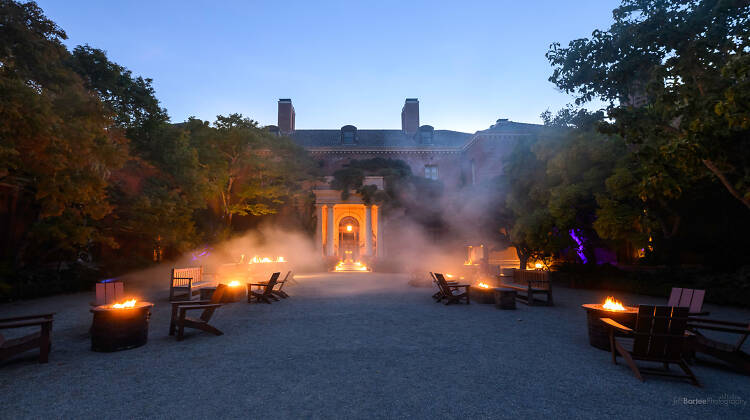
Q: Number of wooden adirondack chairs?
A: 10